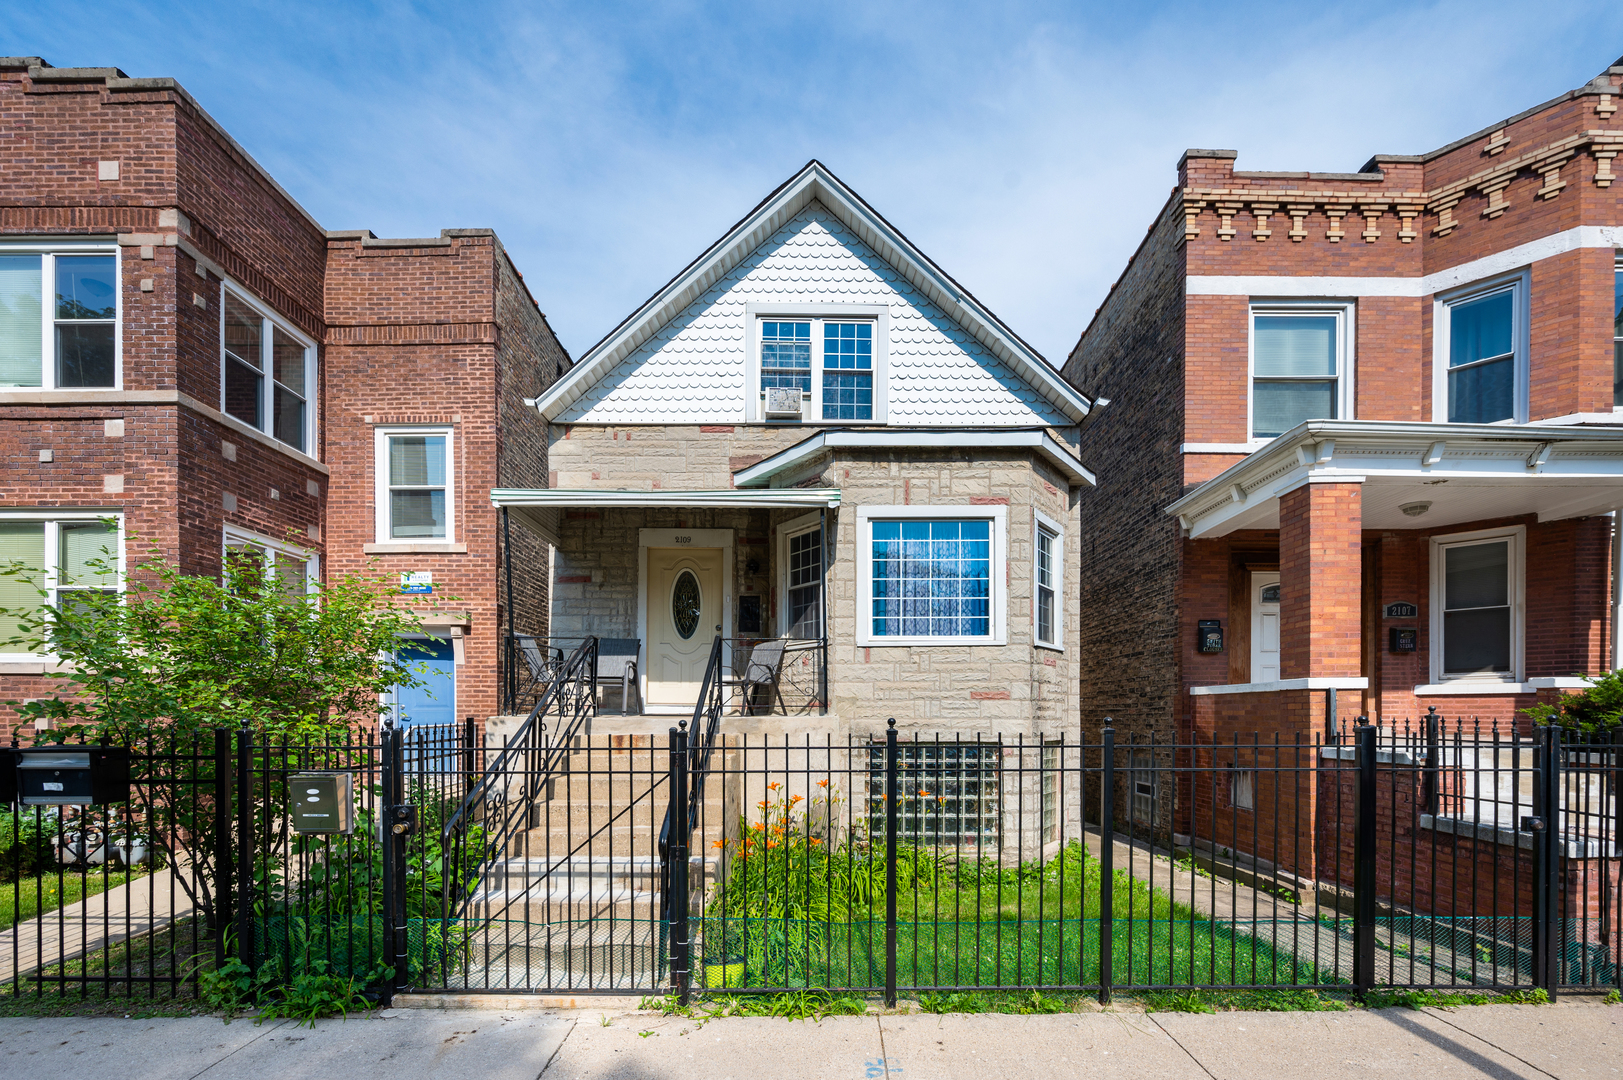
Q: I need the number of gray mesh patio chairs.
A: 3